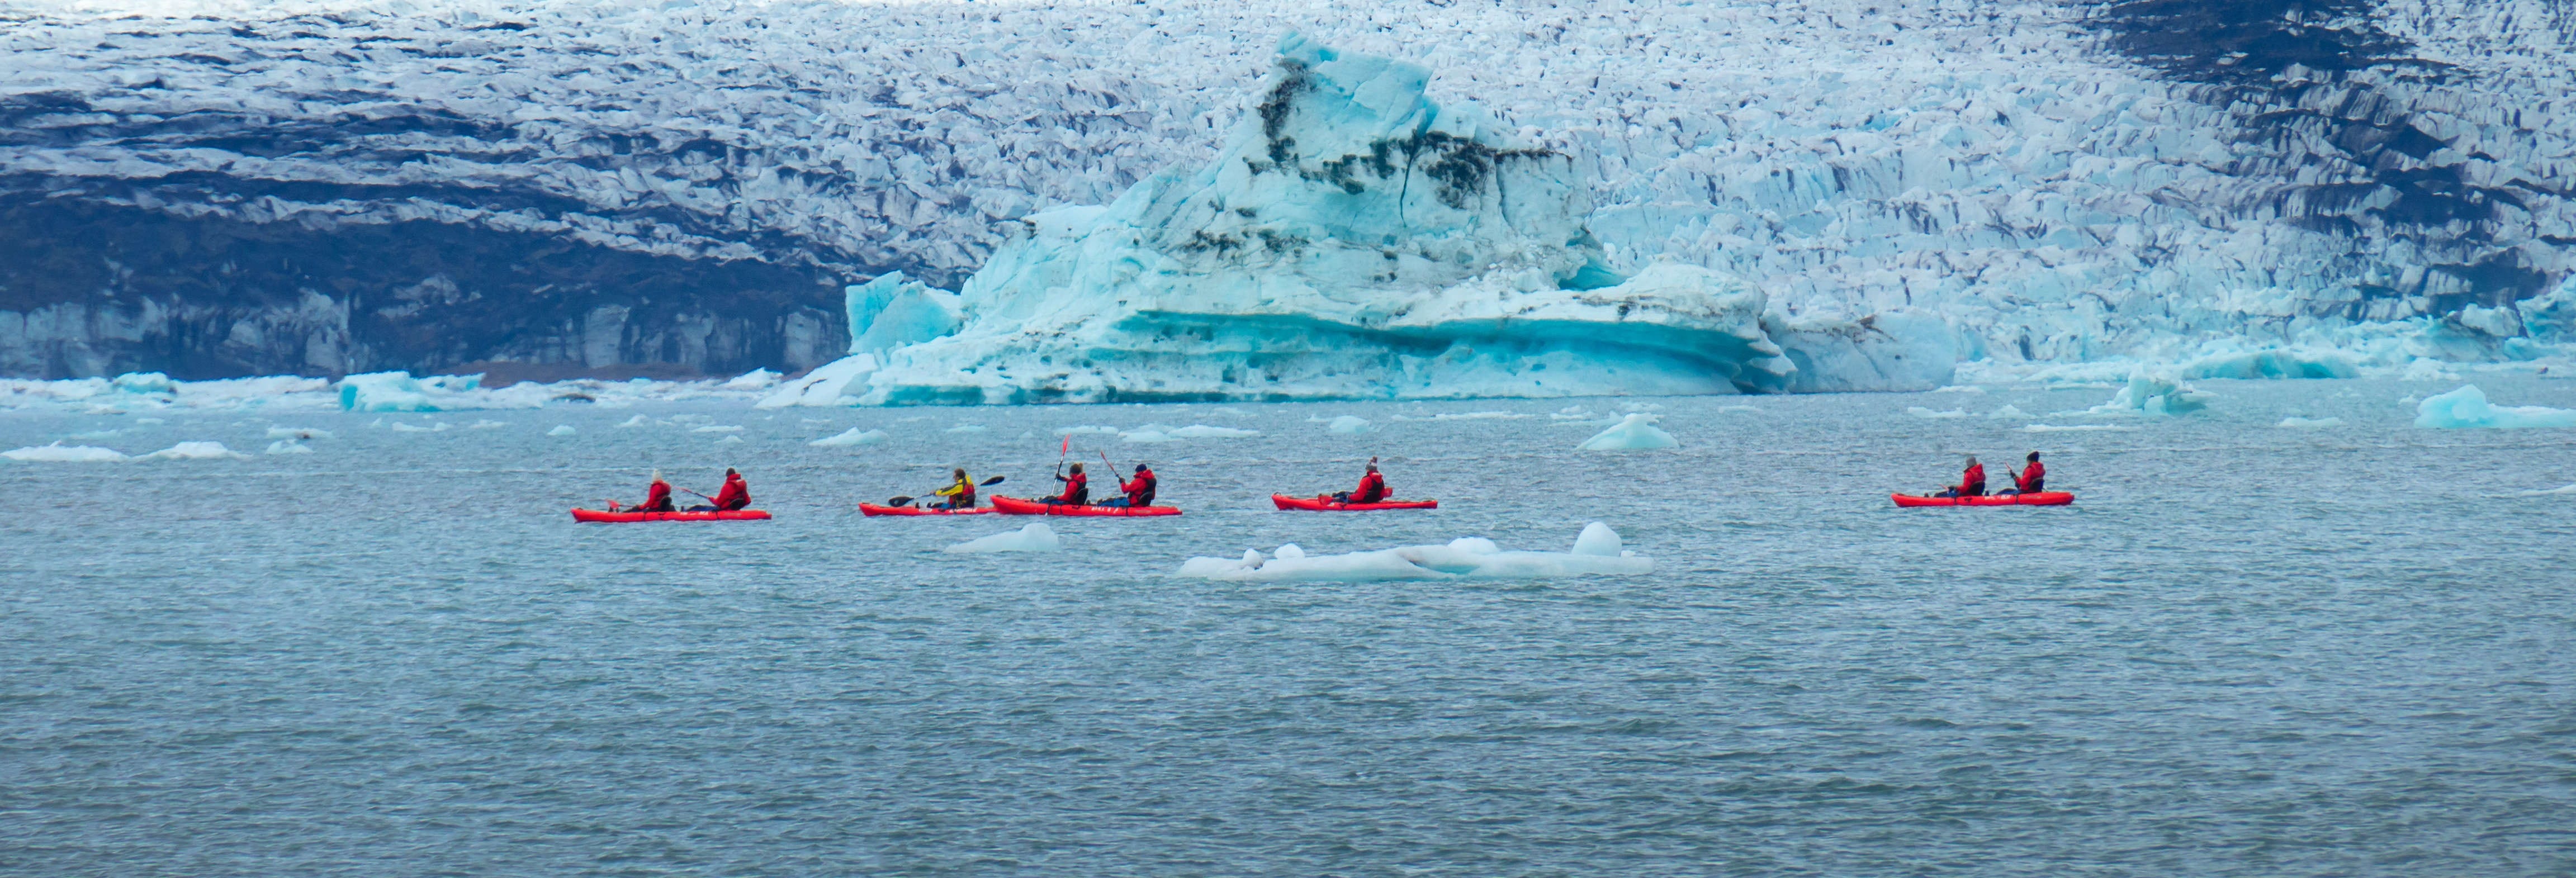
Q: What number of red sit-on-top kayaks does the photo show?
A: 5